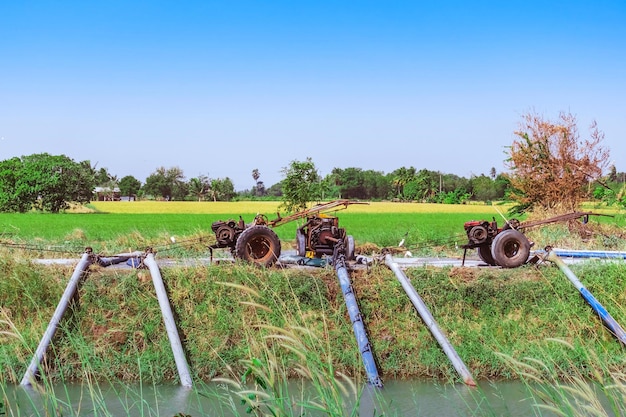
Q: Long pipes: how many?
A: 5